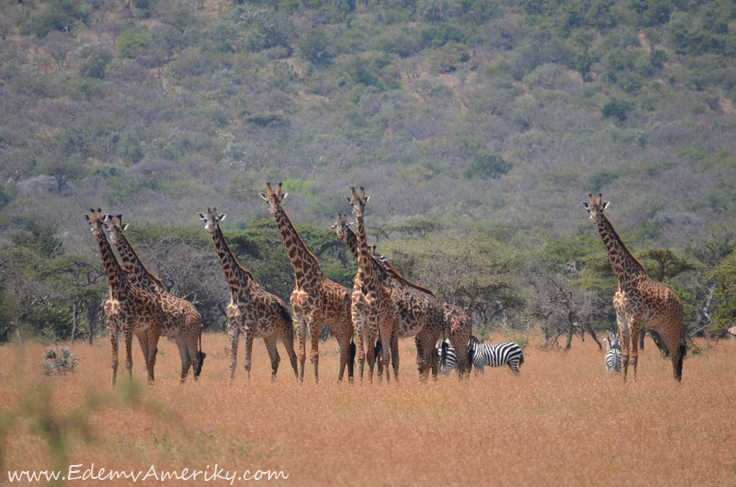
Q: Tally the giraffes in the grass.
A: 8